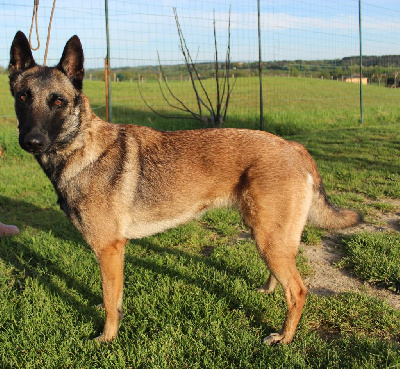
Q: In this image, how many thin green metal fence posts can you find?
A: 3